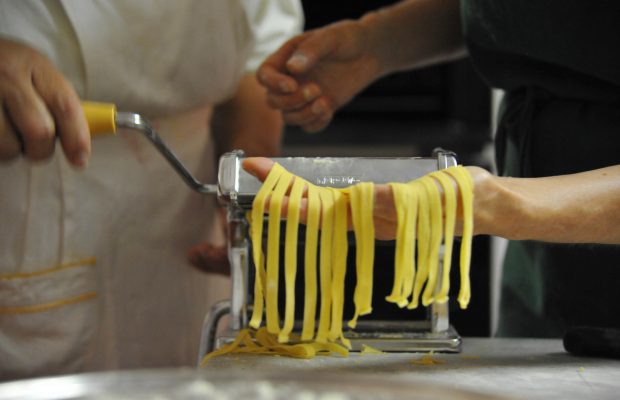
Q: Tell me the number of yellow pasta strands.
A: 14